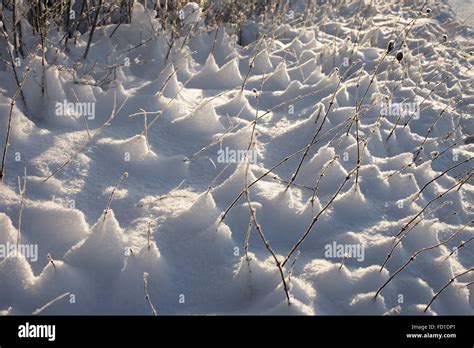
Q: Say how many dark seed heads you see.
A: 2